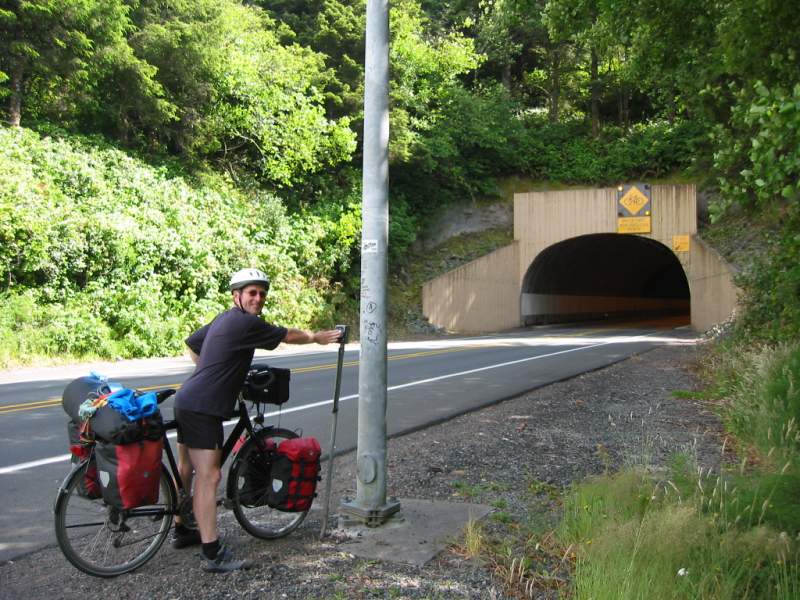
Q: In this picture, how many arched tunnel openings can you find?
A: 1